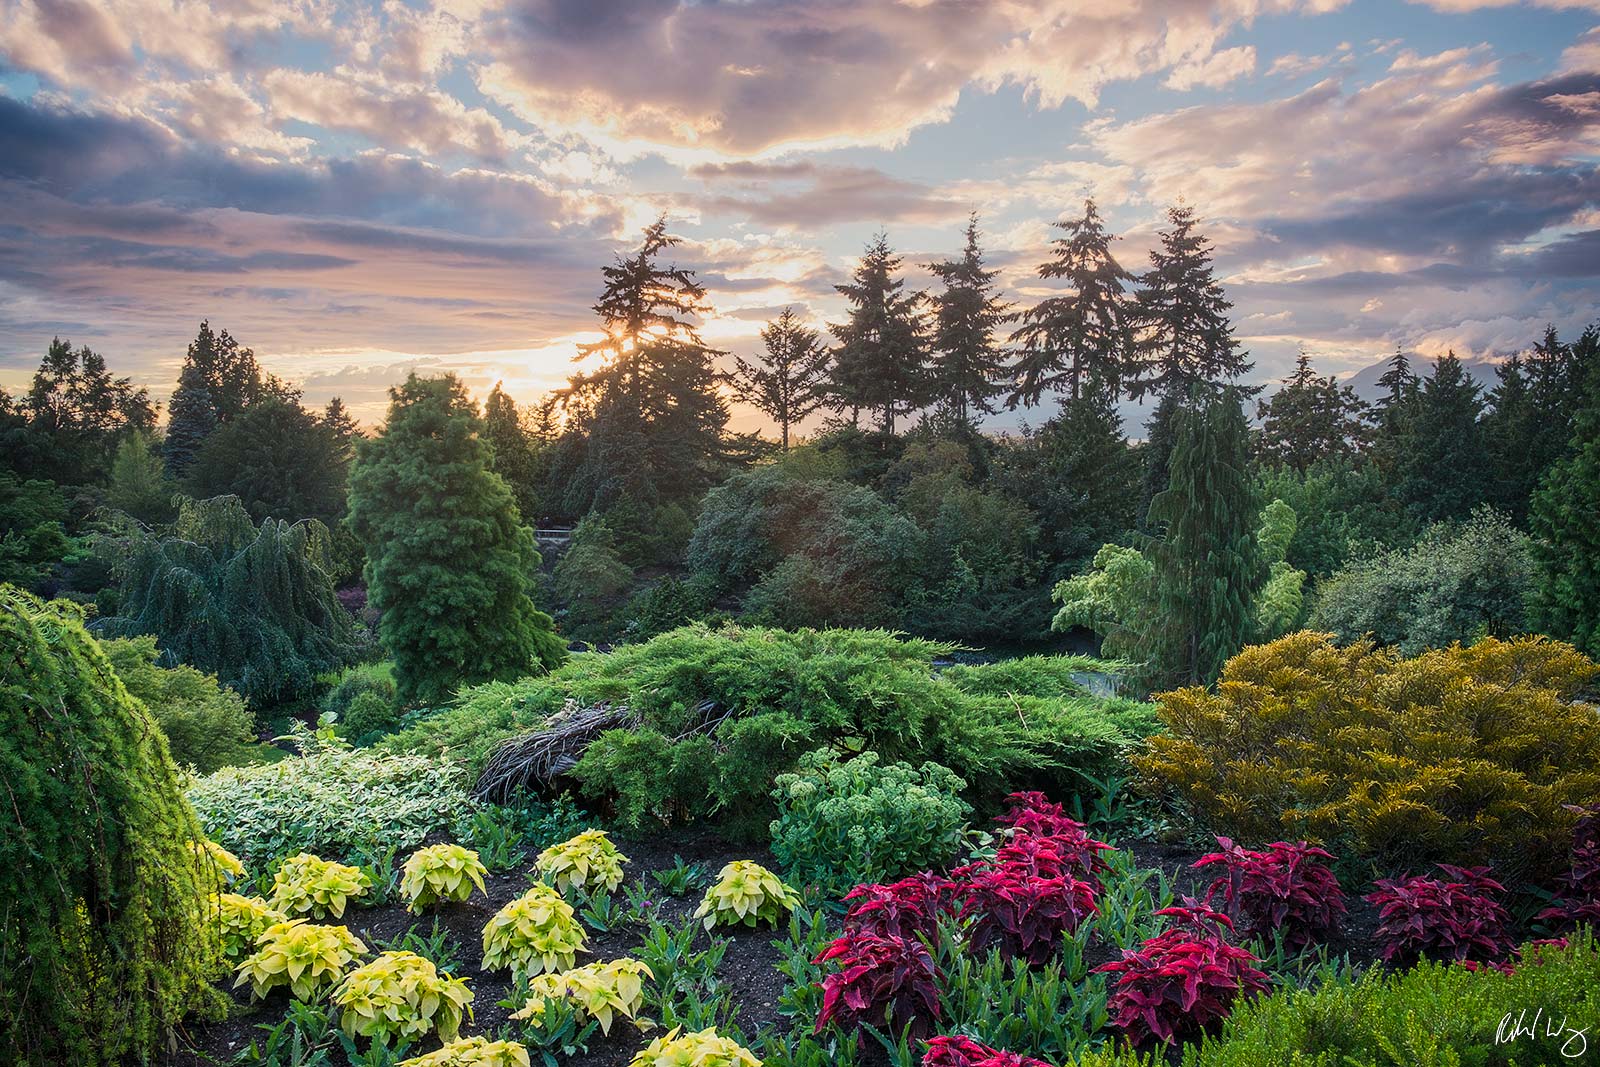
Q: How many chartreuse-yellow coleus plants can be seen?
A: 12